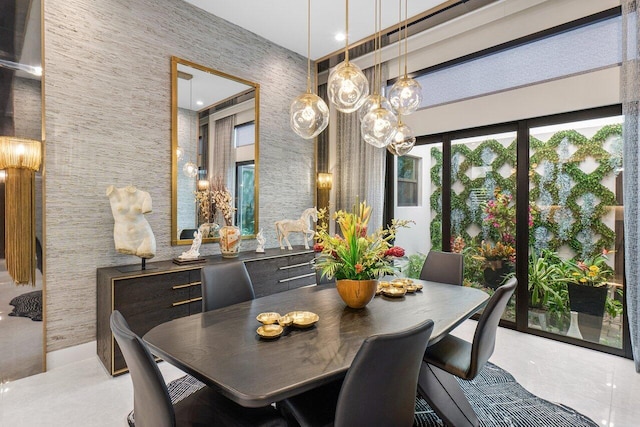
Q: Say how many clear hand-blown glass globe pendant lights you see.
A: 6